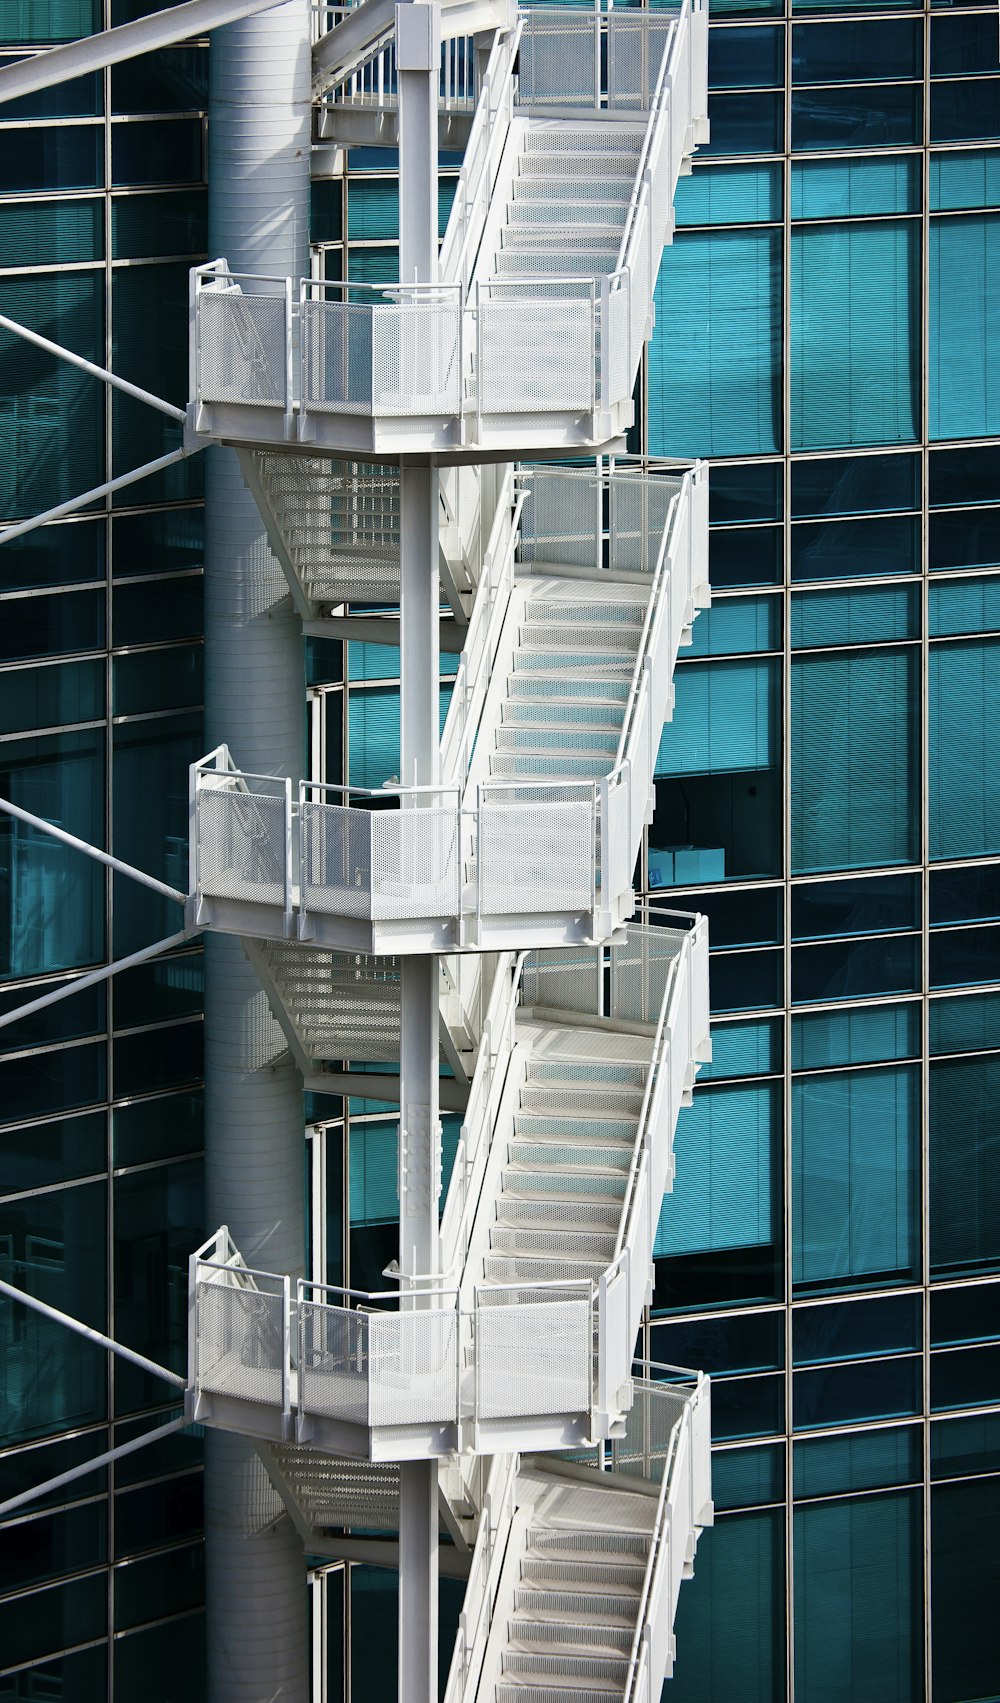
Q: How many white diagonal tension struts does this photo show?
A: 6